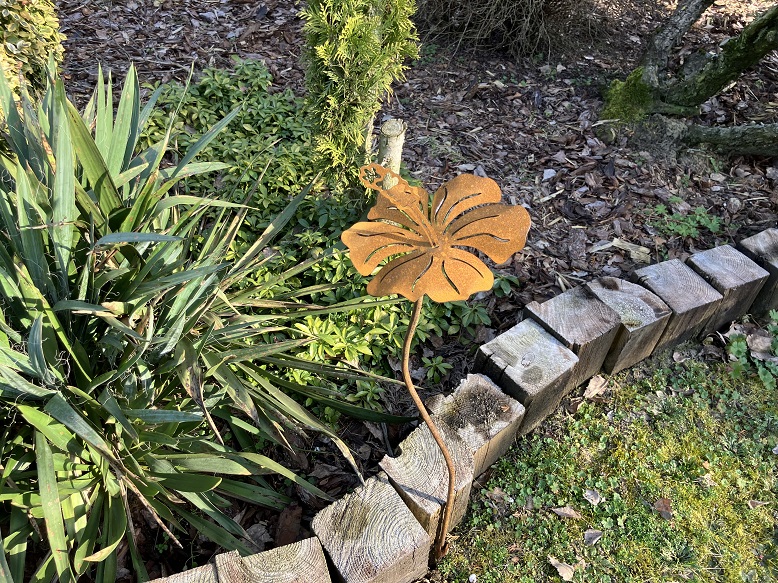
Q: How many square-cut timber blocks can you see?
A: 11